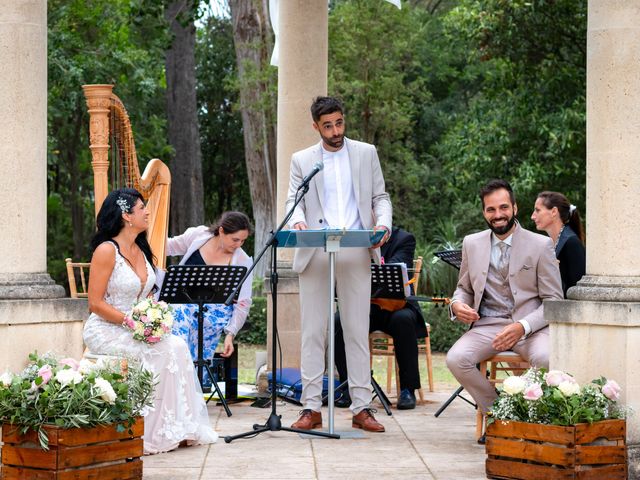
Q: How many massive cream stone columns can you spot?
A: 3